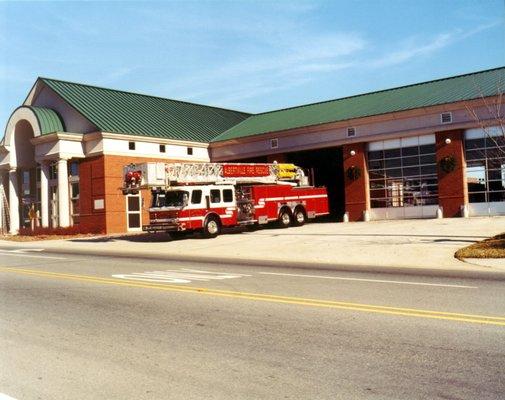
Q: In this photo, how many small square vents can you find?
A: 6